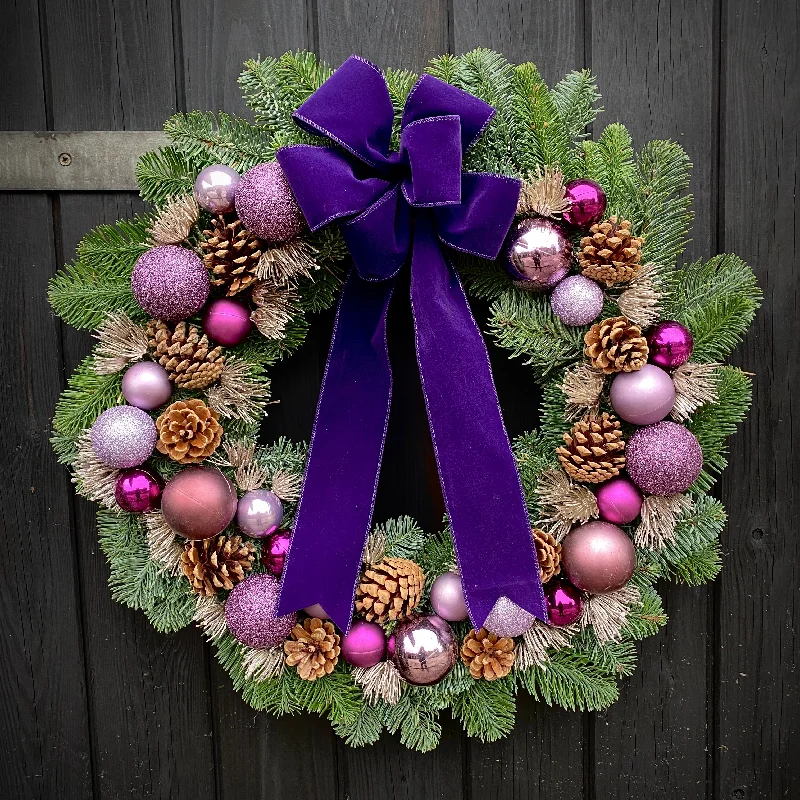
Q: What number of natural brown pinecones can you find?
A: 11